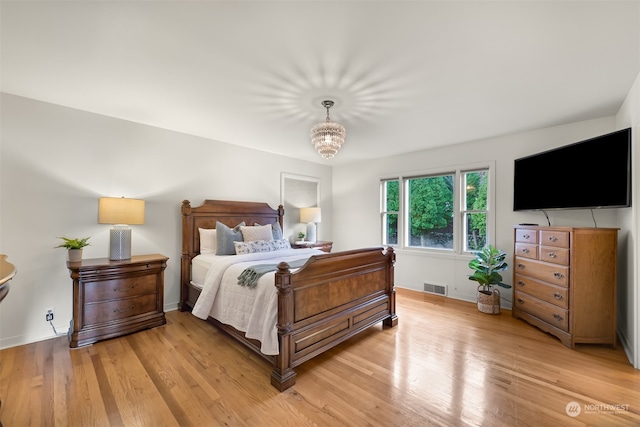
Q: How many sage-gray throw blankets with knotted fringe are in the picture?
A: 1